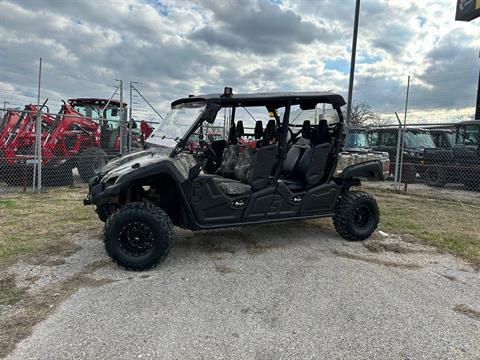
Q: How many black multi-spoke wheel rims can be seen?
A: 2